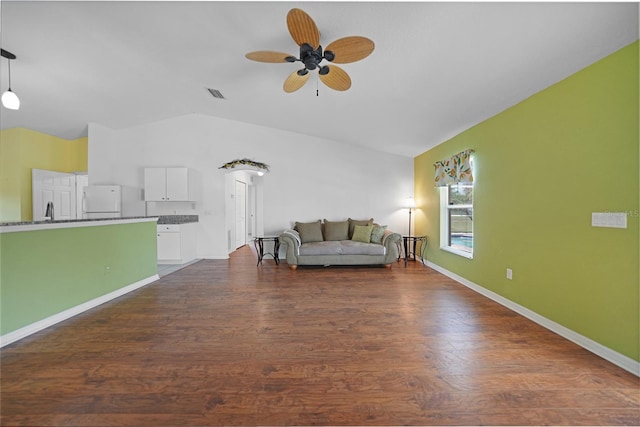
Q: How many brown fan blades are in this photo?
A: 5